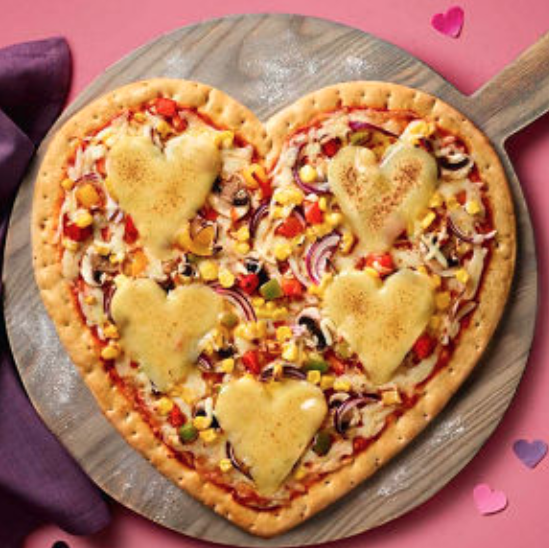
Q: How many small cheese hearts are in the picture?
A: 5